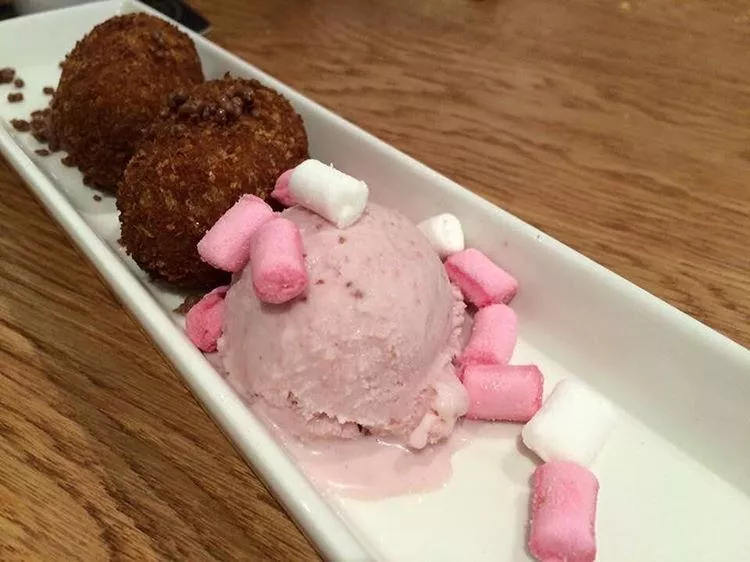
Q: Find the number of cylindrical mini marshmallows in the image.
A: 11